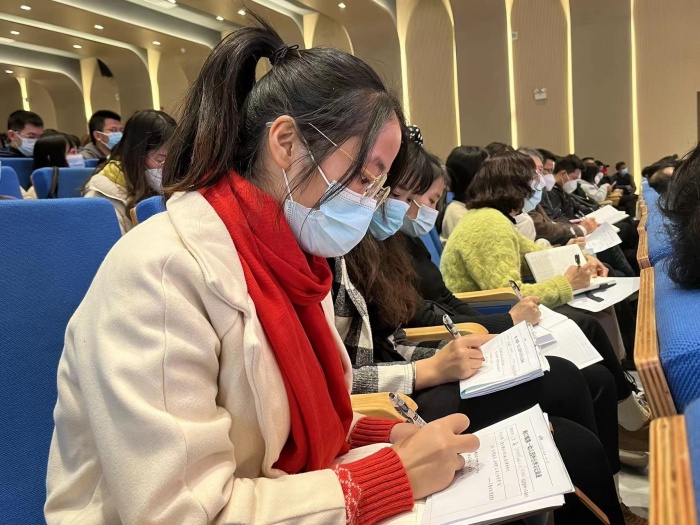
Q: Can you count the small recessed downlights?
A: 10